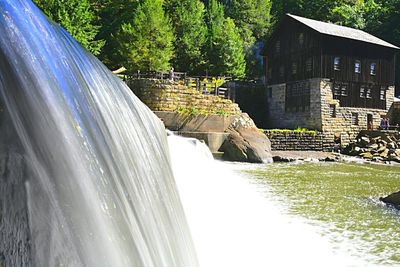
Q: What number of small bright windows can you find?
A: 8